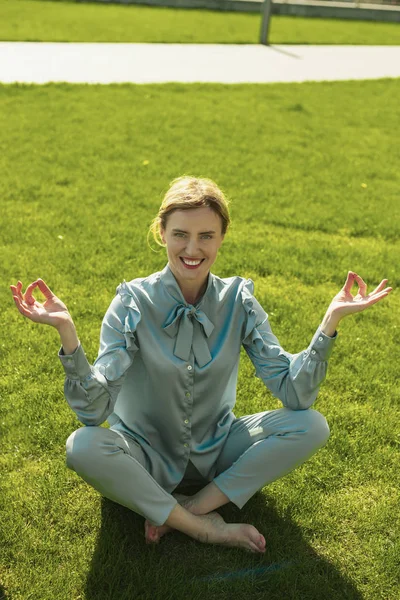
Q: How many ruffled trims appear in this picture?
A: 2